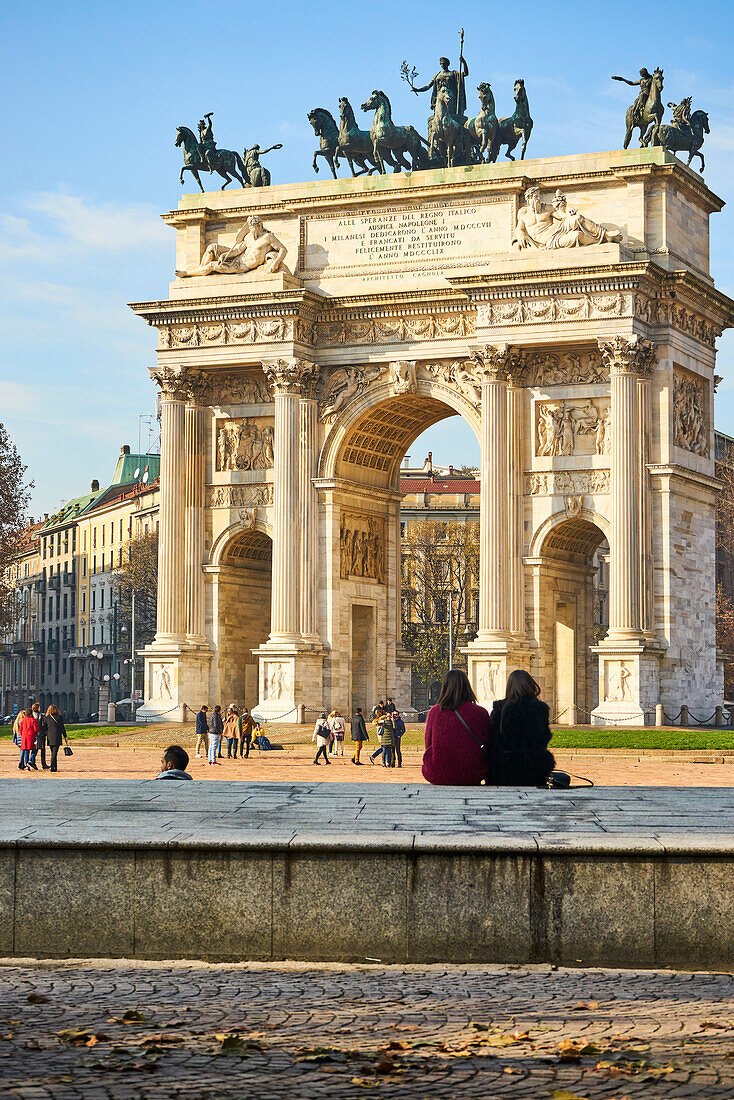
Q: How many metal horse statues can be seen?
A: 10